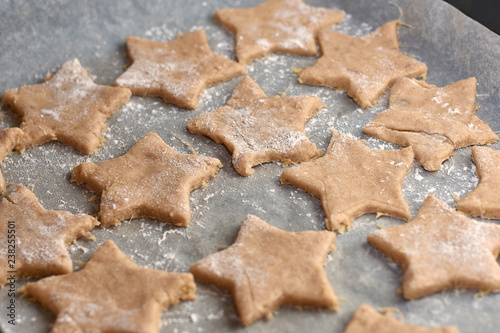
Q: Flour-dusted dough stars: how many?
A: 15